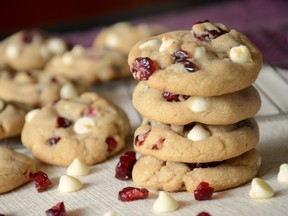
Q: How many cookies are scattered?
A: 7